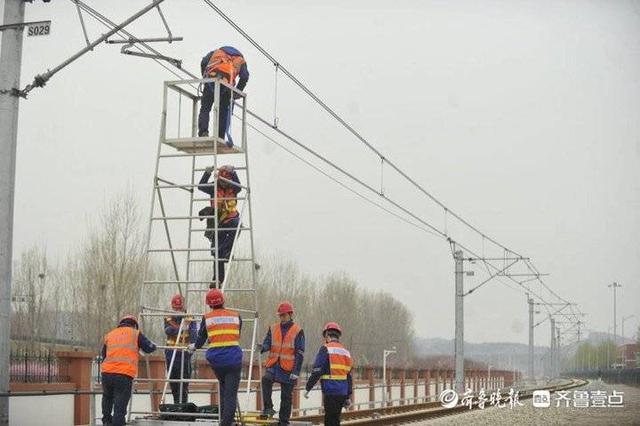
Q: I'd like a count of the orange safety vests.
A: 7